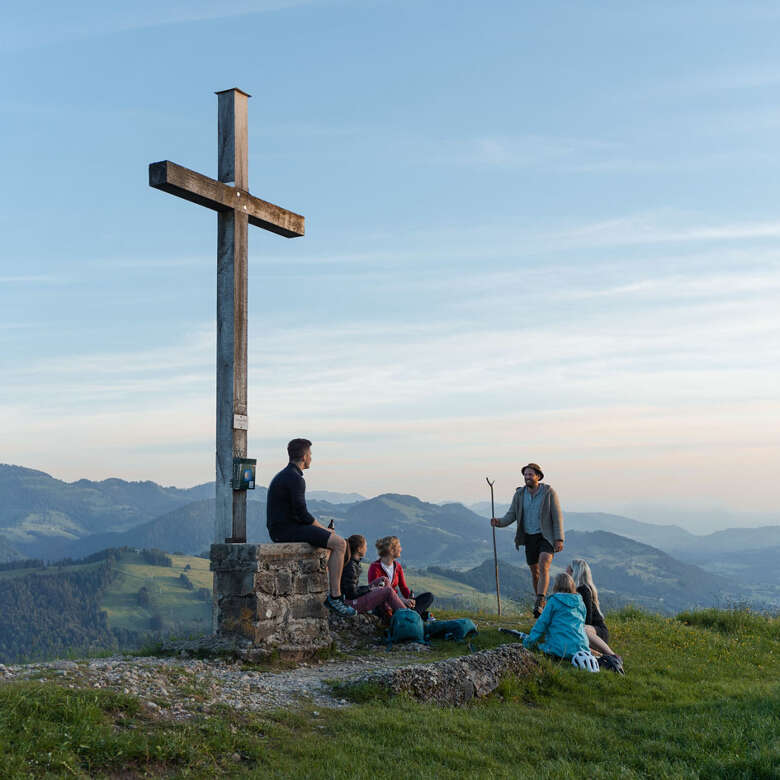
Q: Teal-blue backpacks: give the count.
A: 2